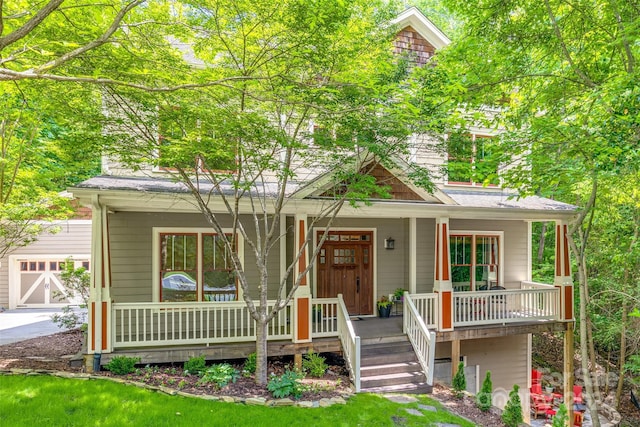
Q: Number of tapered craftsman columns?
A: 4